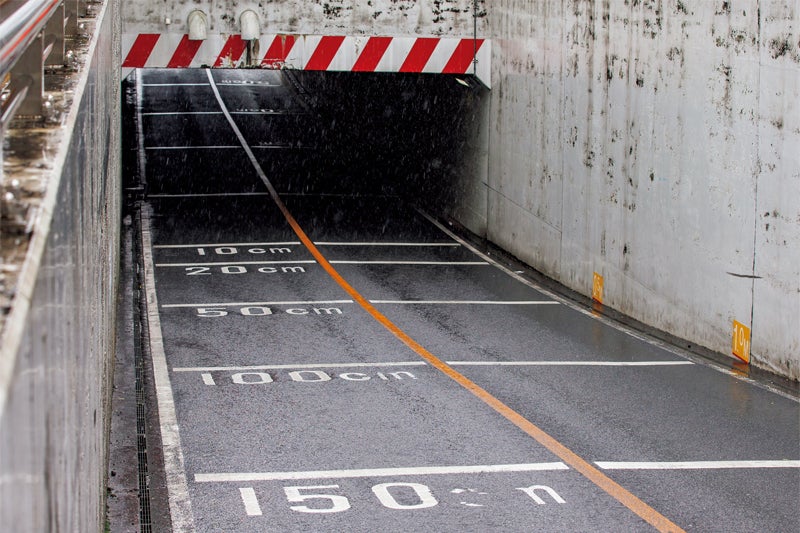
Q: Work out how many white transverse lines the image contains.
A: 9